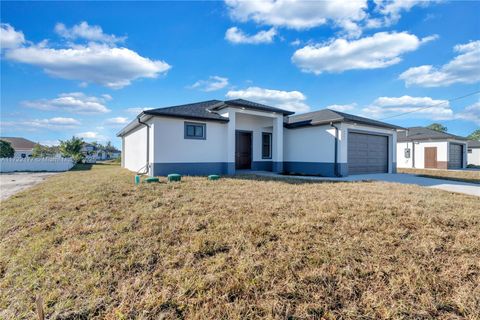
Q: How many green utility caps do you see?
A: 3